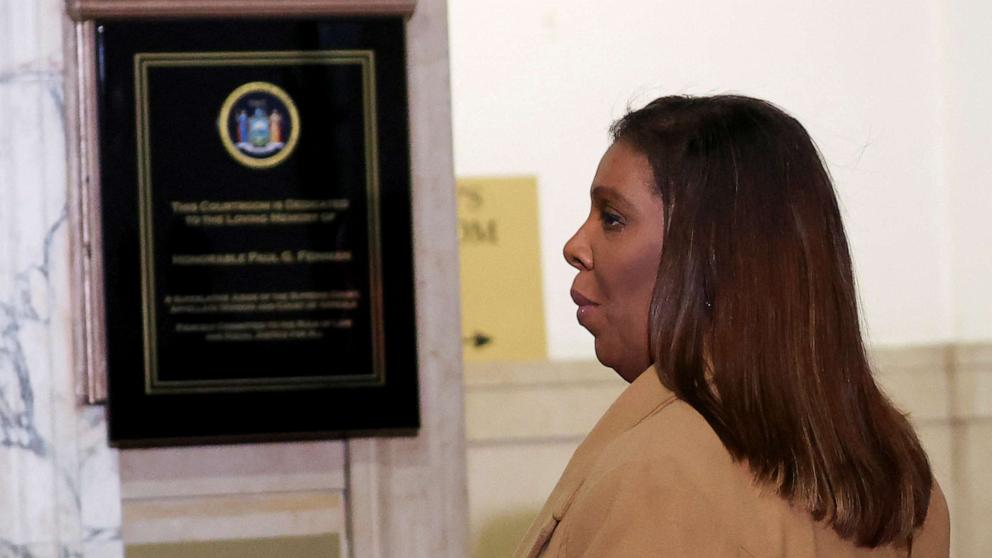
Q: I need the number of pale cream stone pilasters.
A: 1